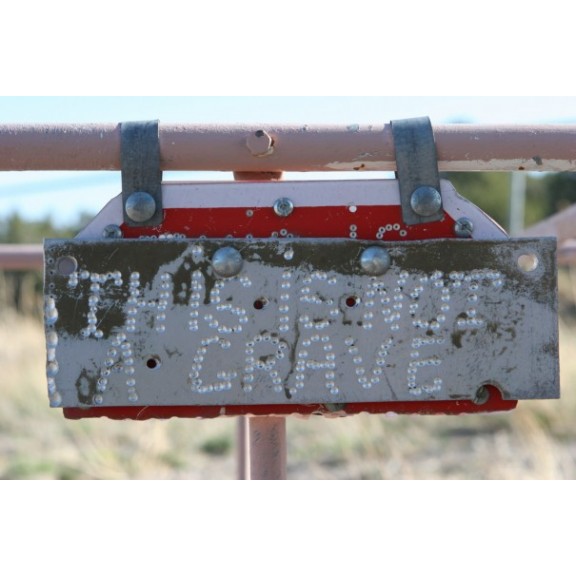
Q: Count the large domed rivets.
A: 4